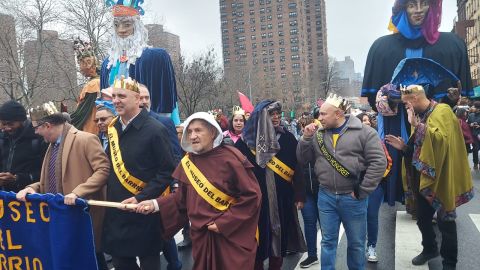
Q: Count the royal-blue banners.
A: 1